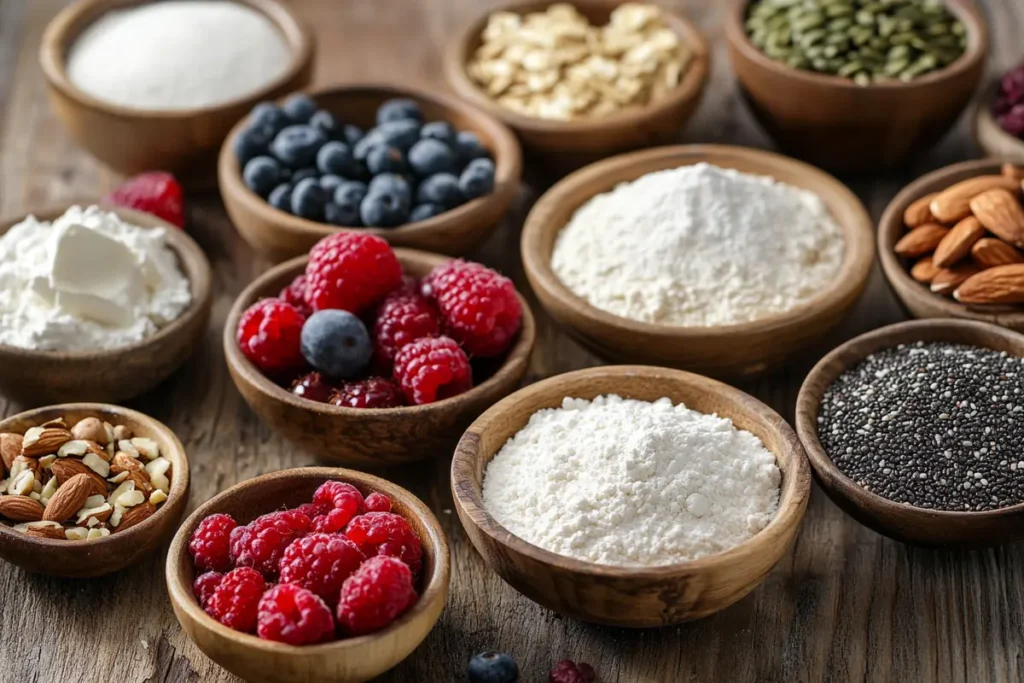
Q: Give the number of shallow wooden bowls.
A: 13